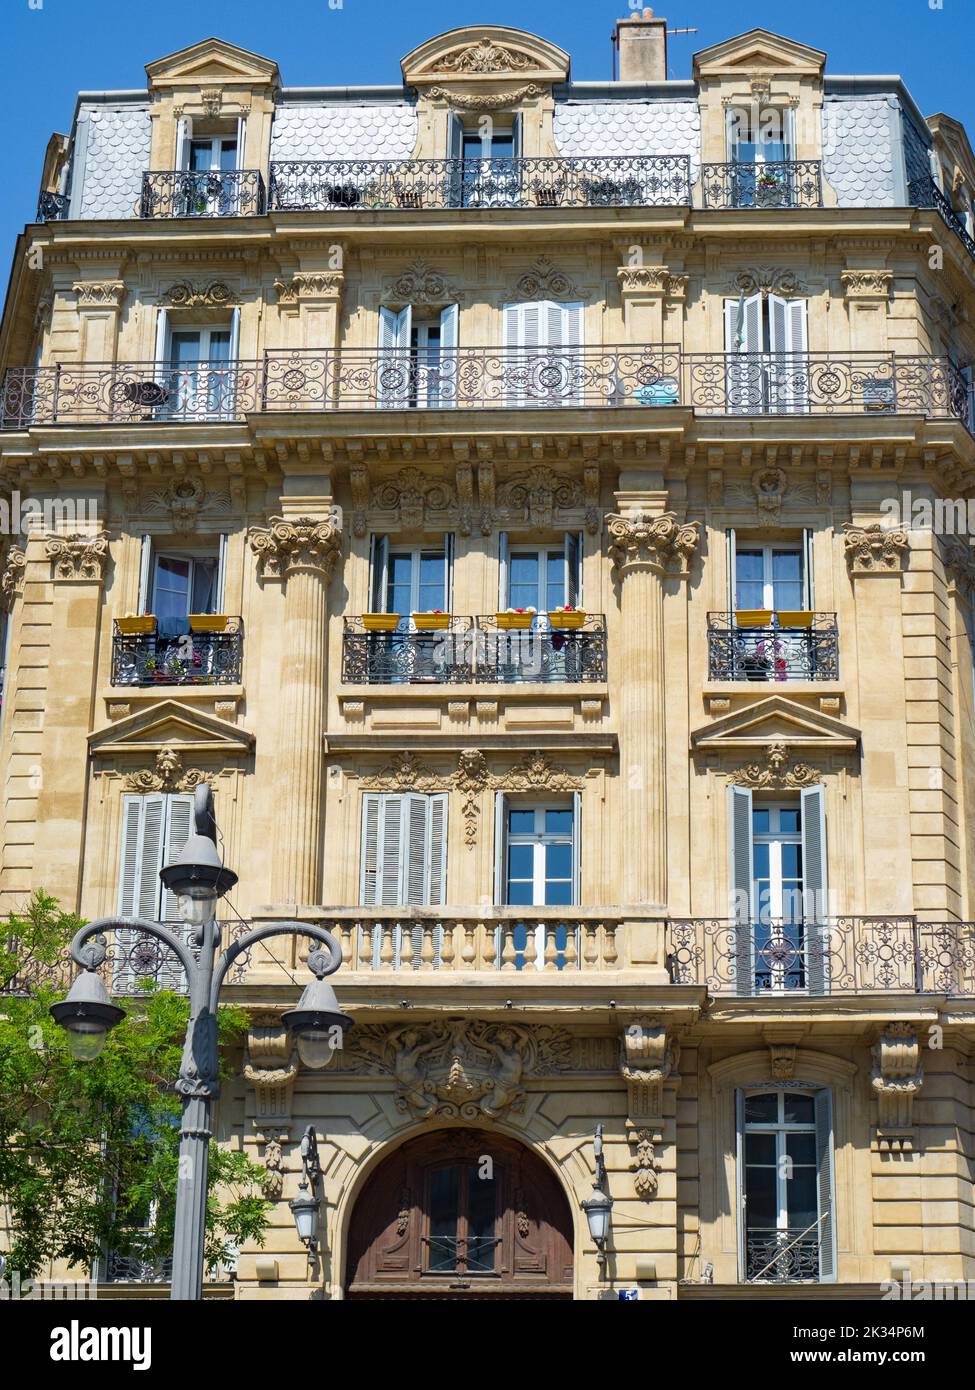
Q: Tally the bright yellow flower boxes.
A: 8